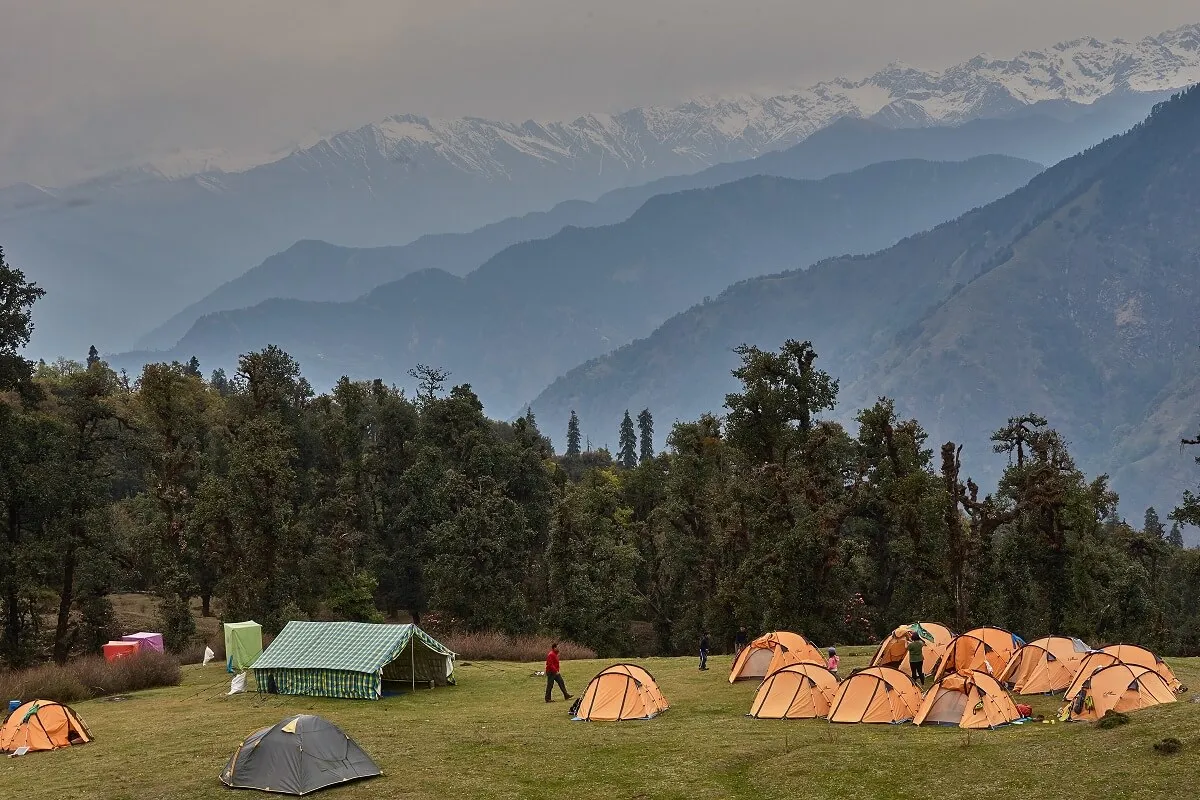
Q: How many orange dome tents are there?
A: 11